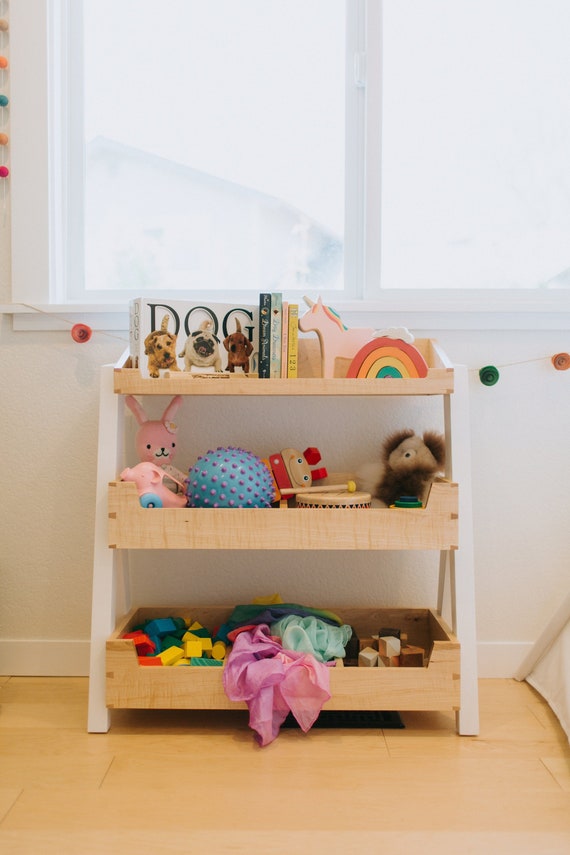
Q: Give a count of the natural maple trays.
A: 3